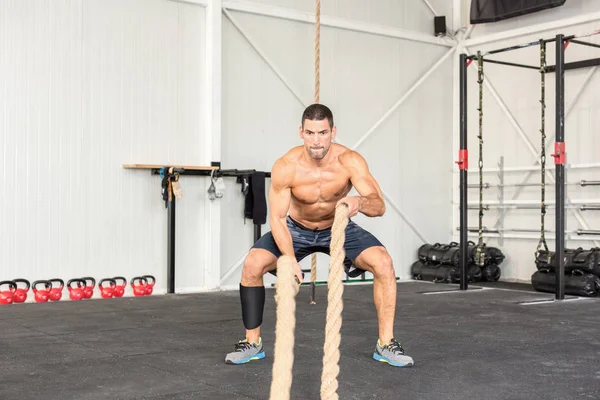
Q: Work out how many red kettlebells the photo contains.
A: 10